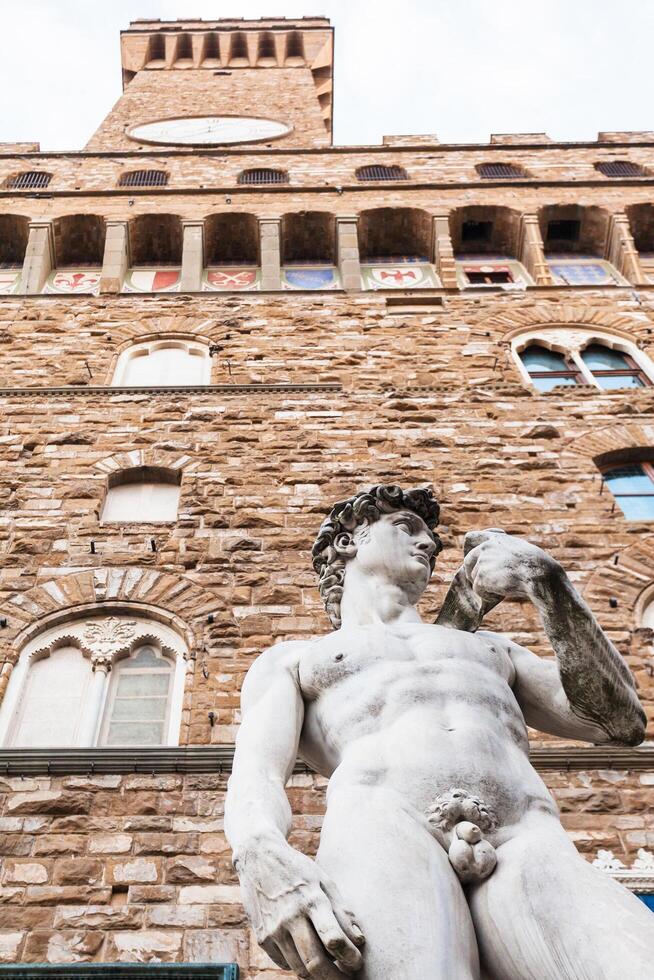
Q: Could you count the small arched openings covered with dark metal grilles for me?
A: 6